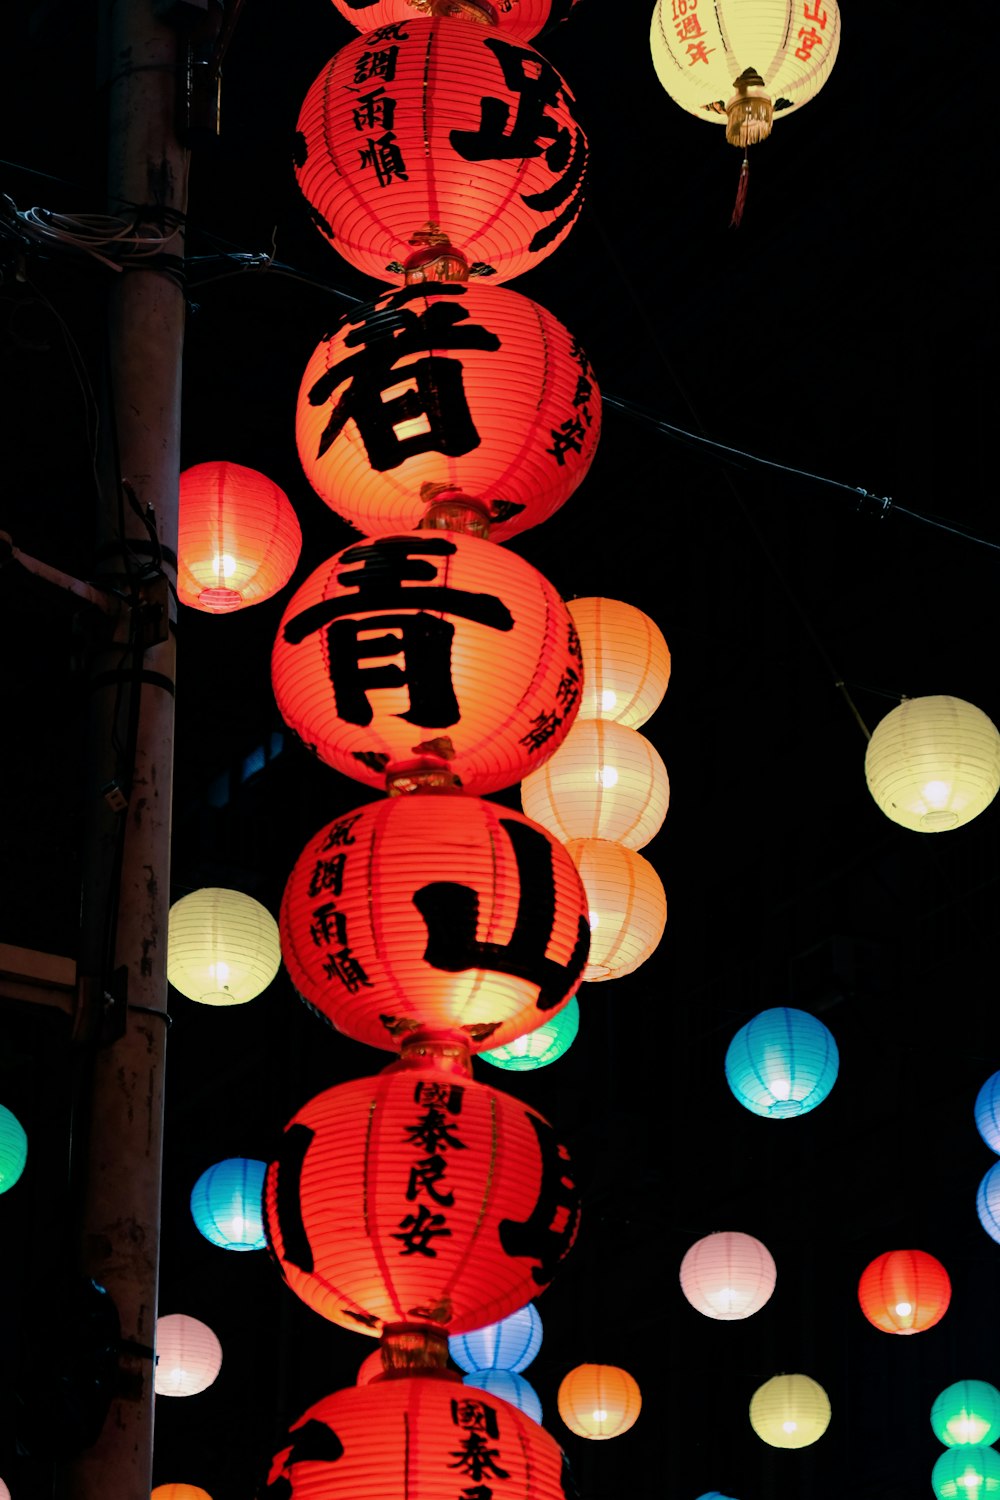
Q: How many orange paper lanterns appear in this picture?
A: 5